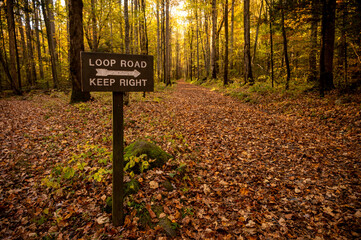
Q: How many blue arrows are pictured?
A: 0